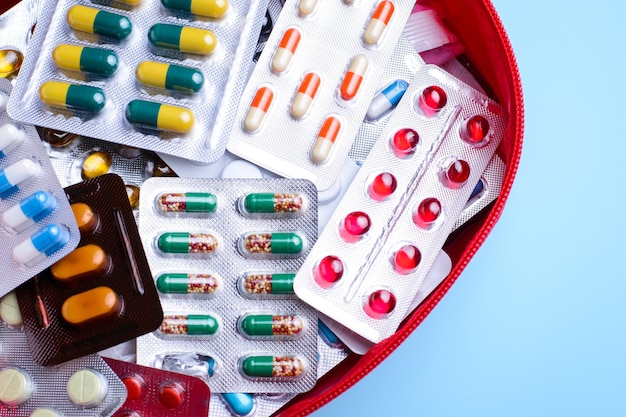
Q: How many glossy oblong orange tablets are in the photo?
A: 3